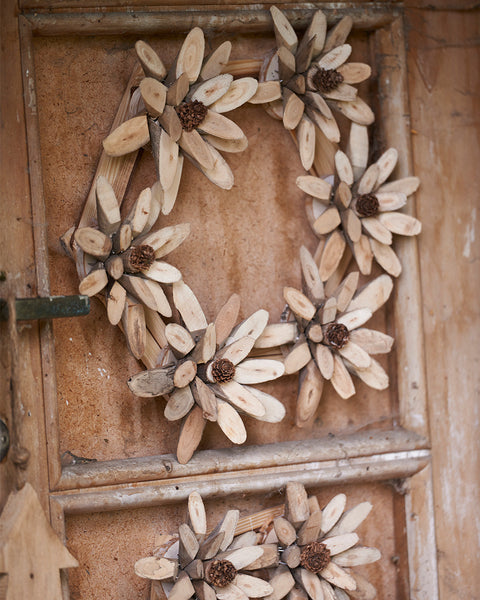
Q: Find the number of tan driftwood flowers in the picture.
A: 8